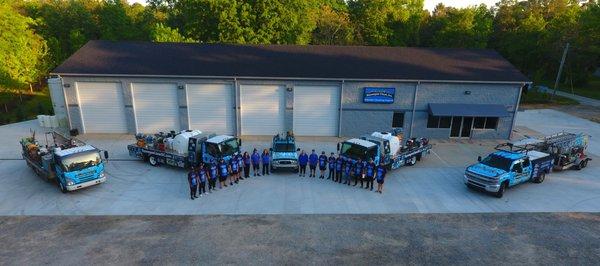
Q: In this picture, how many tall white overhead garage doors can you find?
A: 5